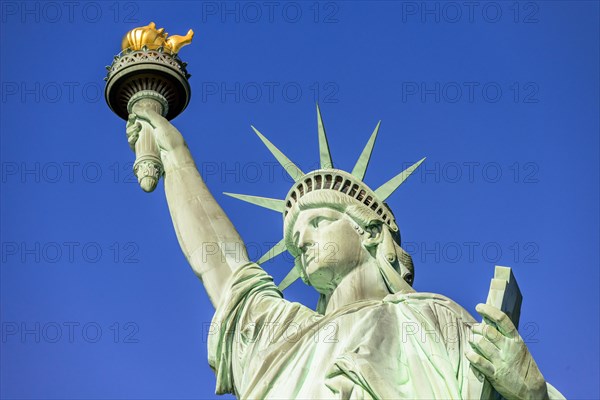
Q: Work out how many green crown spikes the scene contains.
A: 7